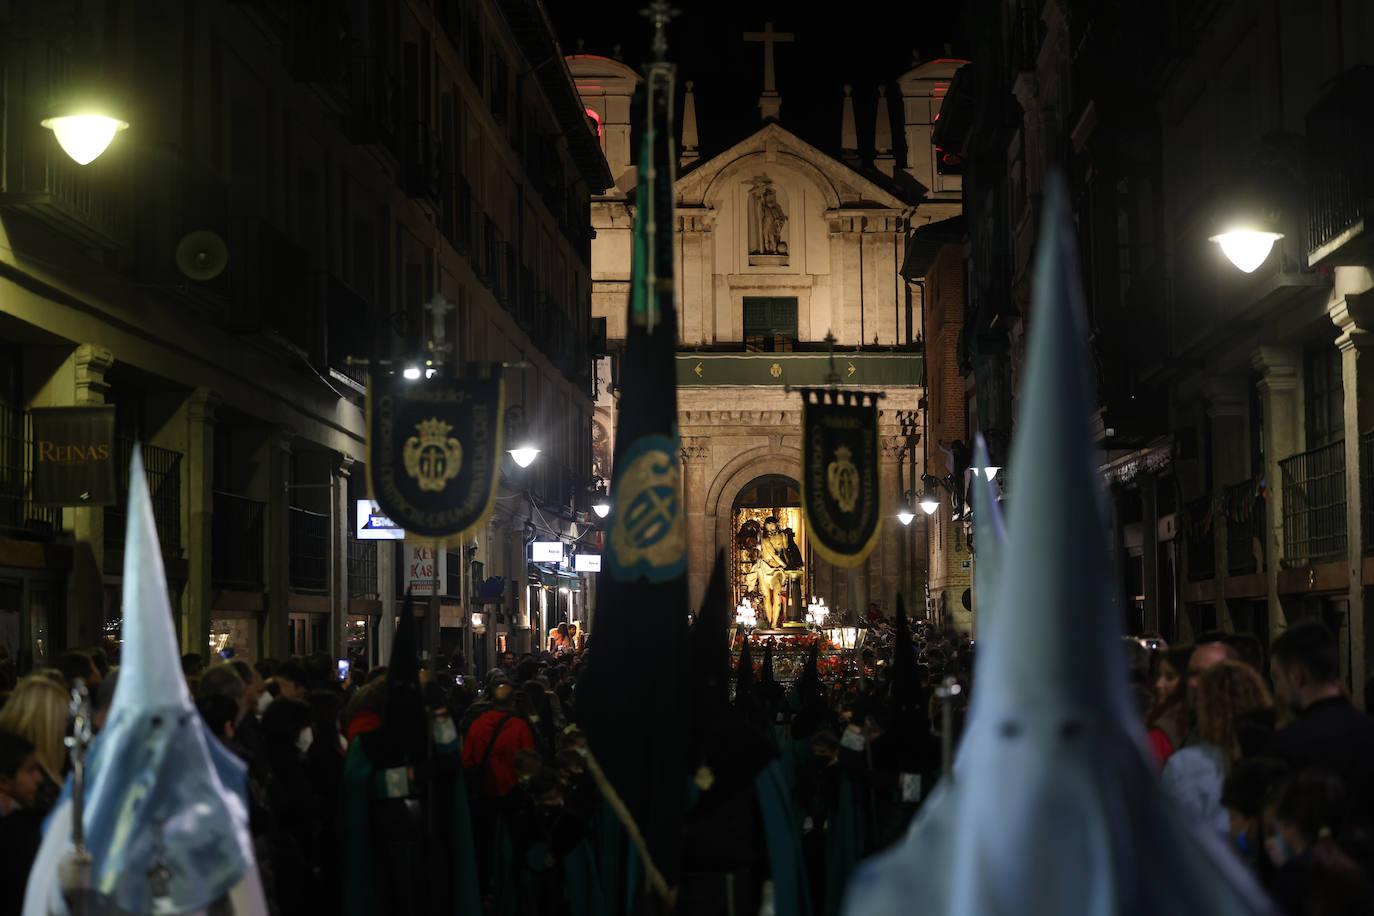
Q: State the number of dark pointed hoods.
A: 6